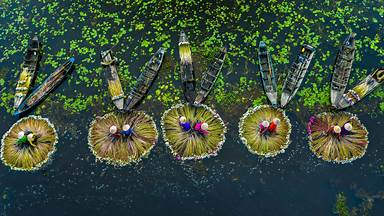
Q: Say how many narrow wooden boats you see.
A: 10